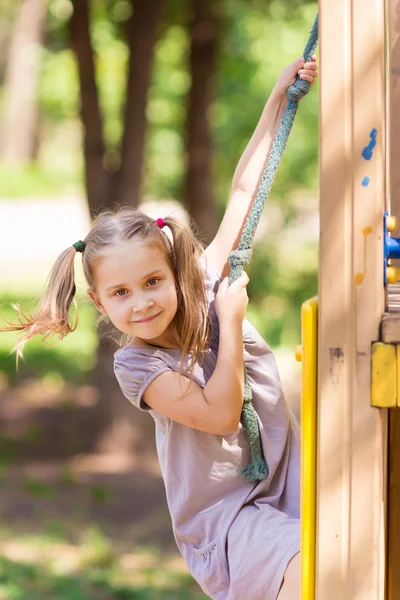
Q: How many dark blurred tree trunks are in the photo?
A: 3